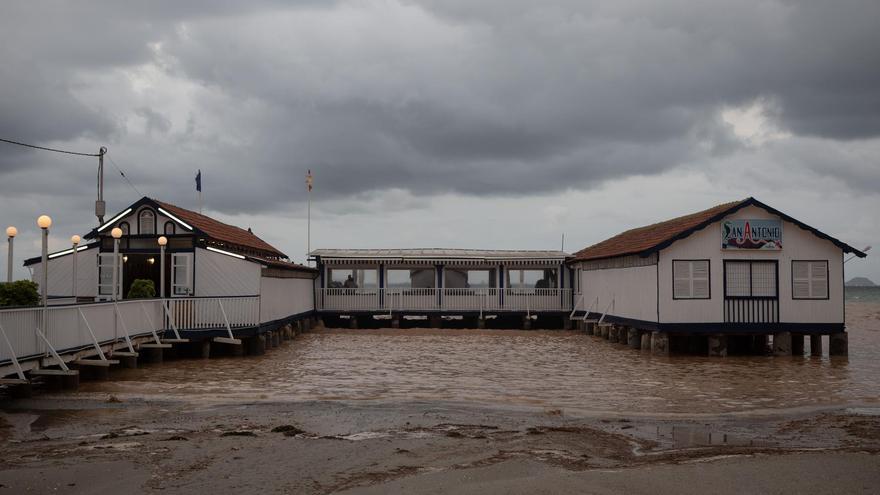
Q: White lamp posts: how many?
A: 5